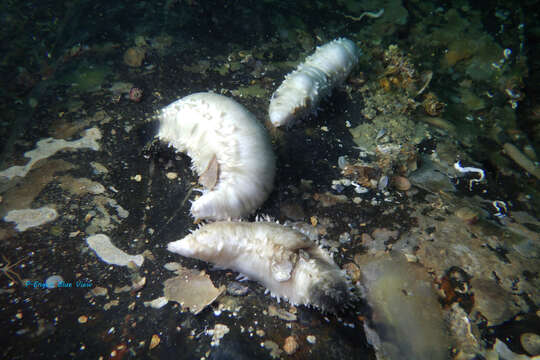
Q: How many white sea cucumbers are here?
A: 3